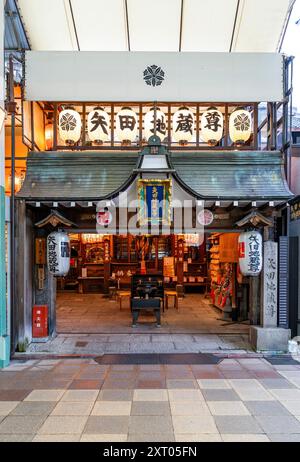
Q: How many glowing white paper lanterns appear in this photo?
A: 7